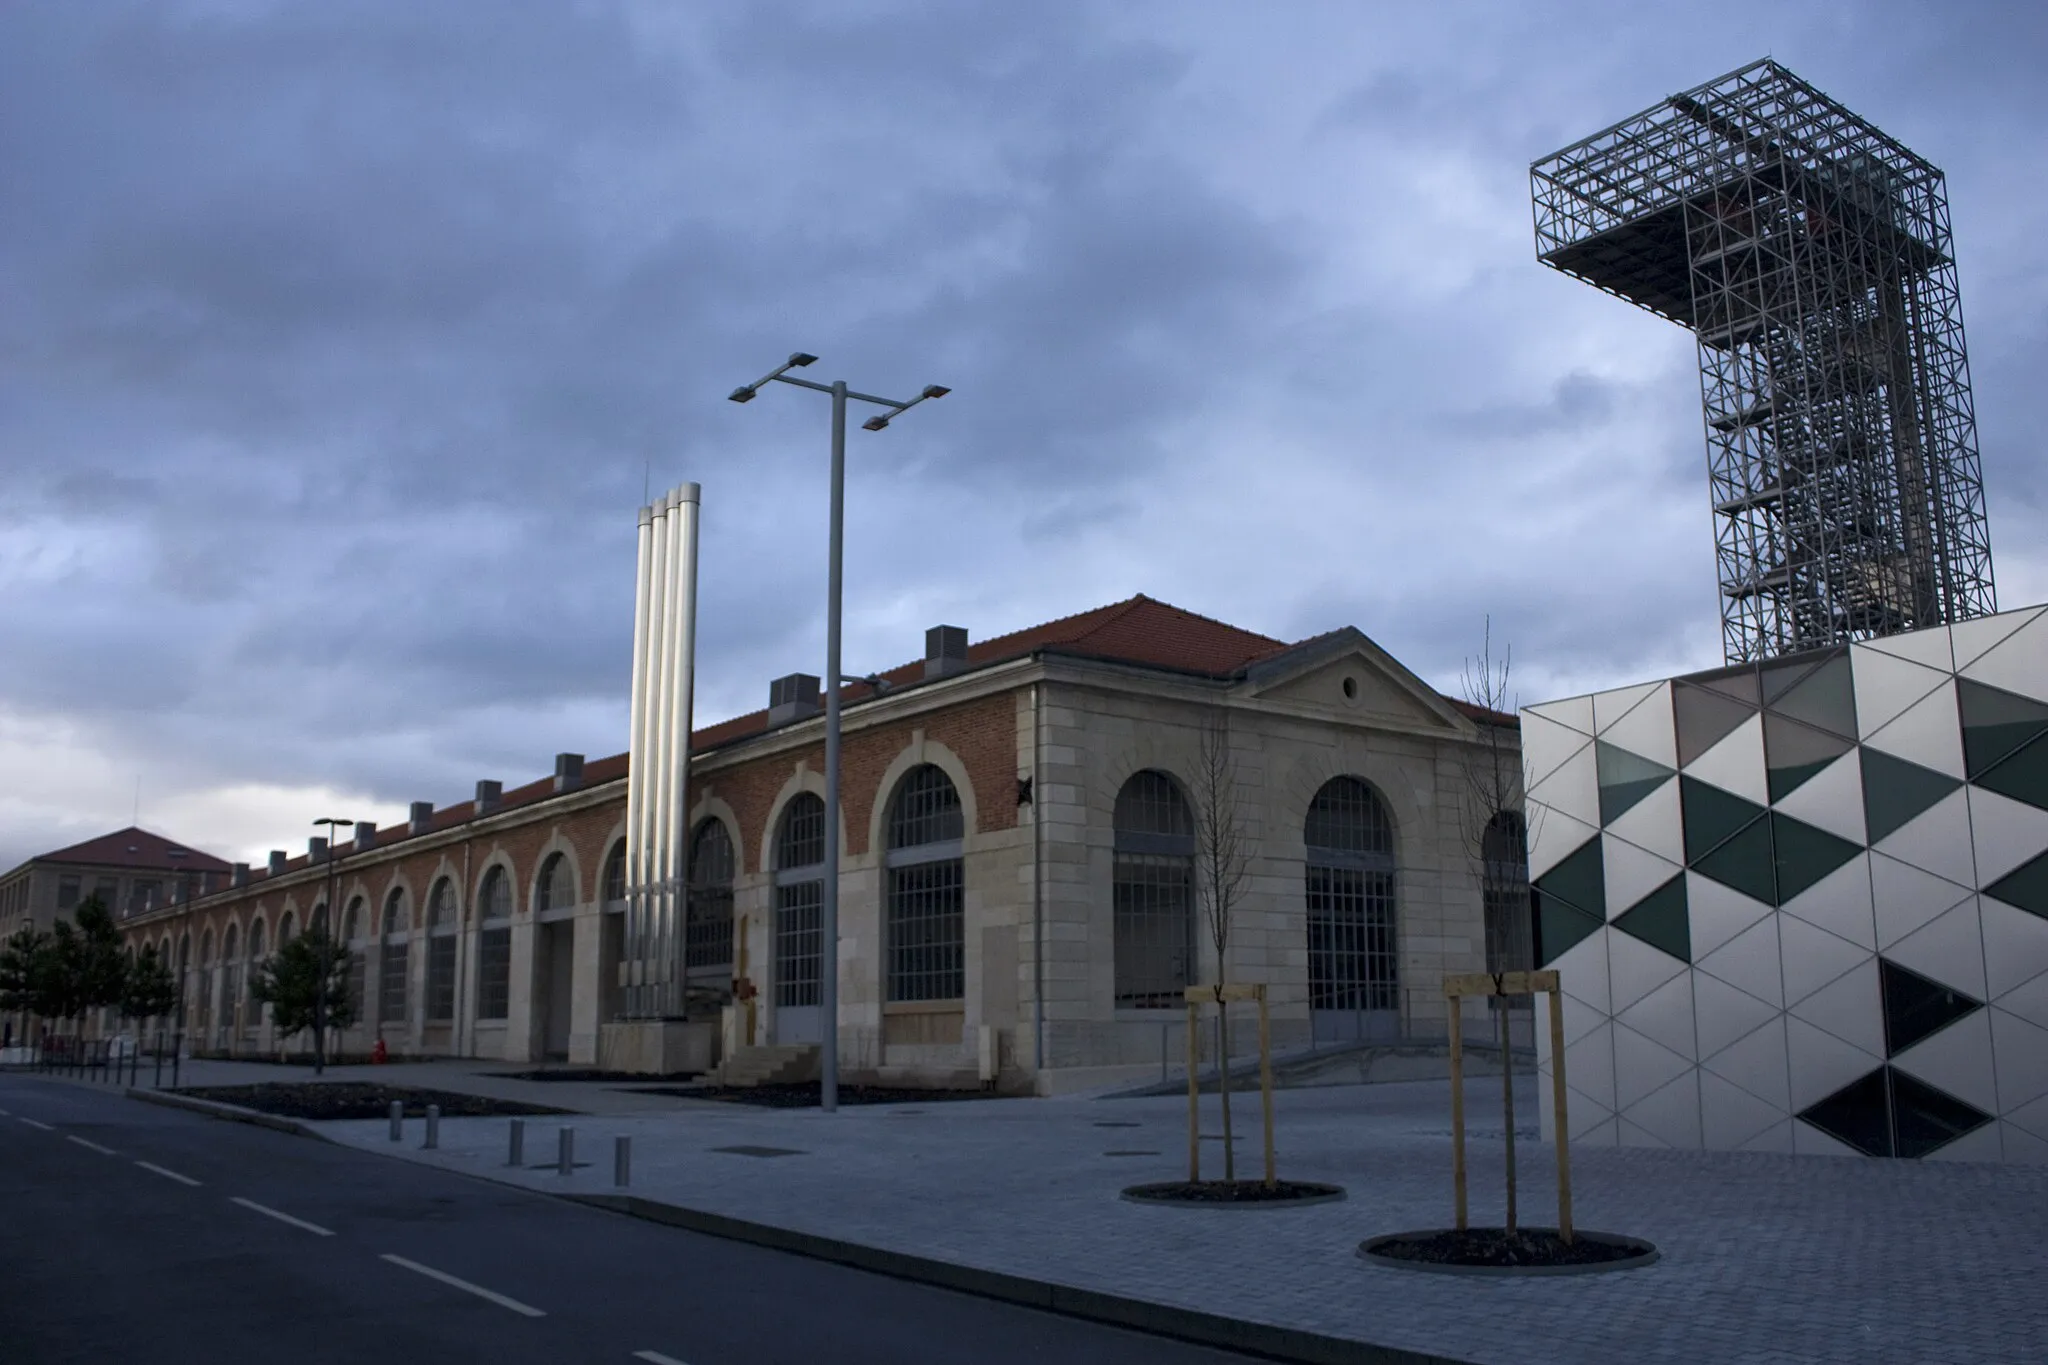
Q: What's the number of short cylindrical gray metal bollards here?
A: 5